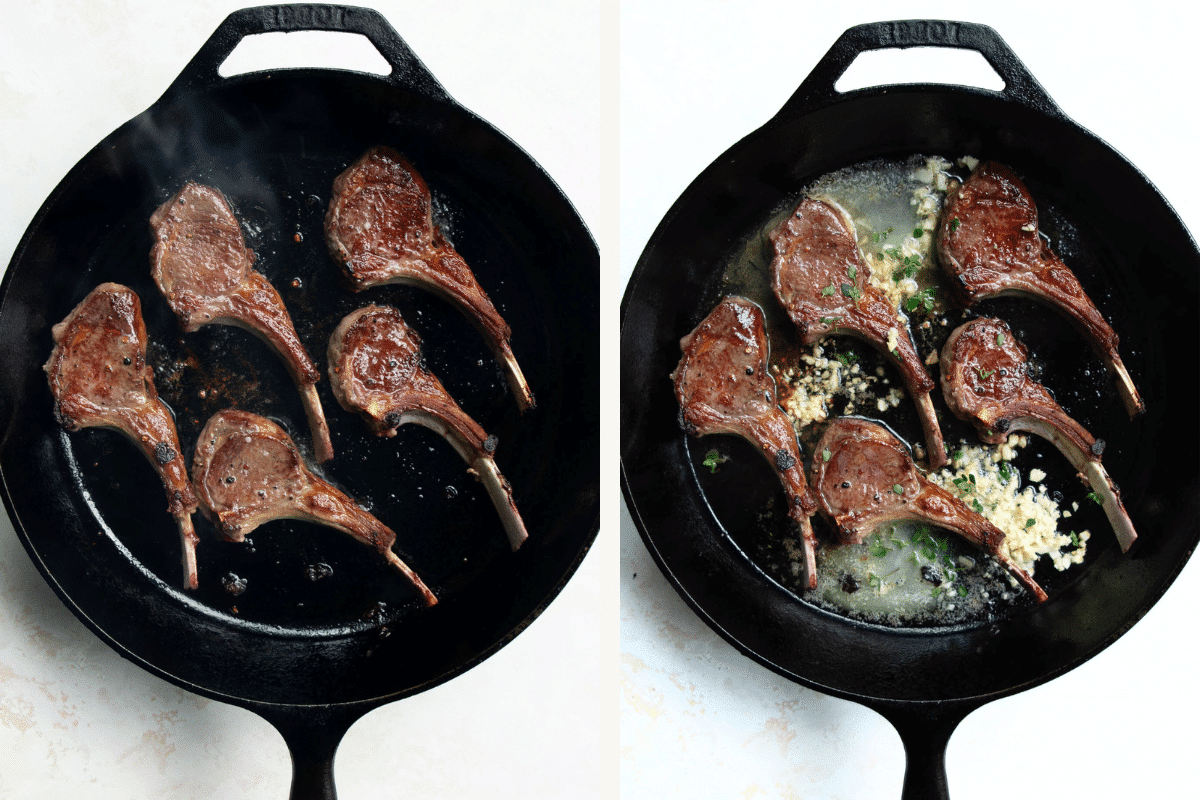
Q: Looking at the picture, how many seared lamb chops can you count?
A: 10